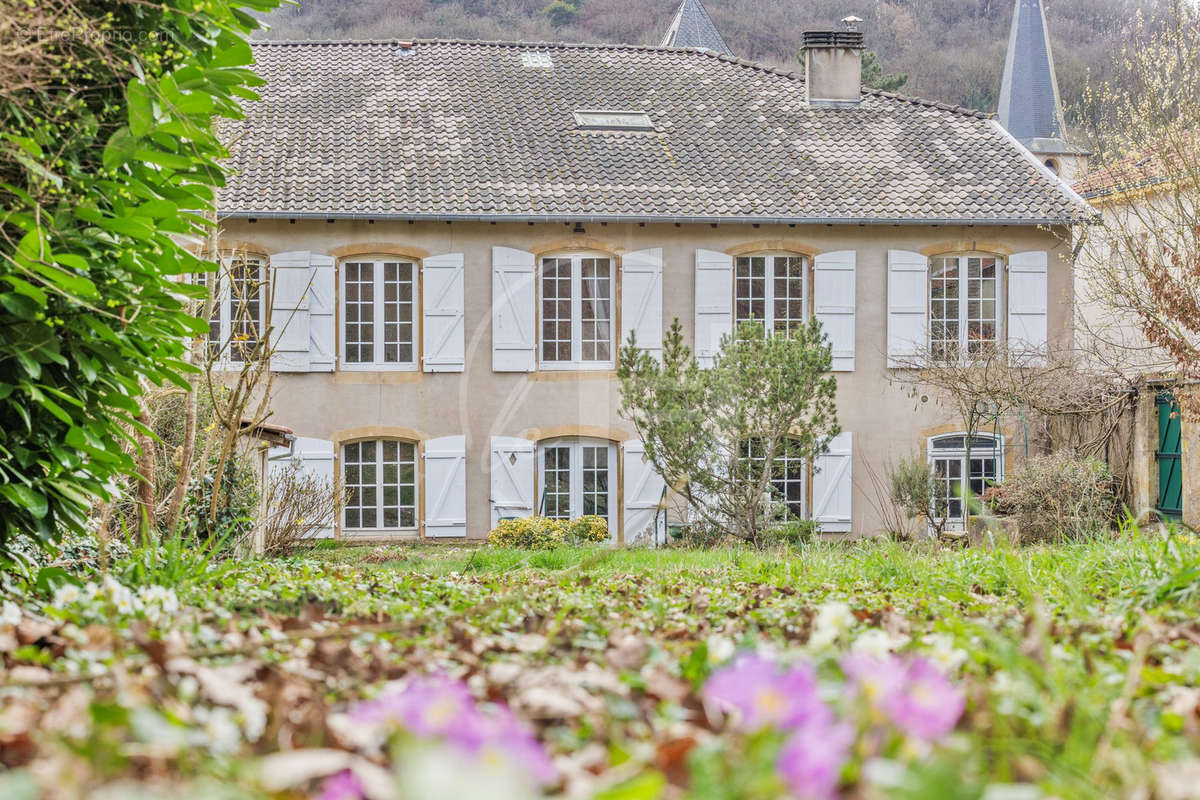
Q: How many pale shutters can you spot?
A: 15